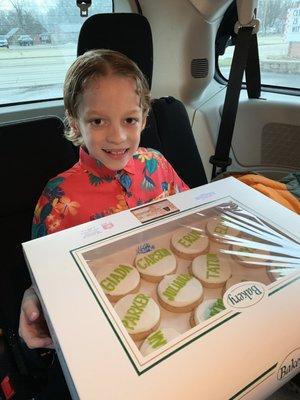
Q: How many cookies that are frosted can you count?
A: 12